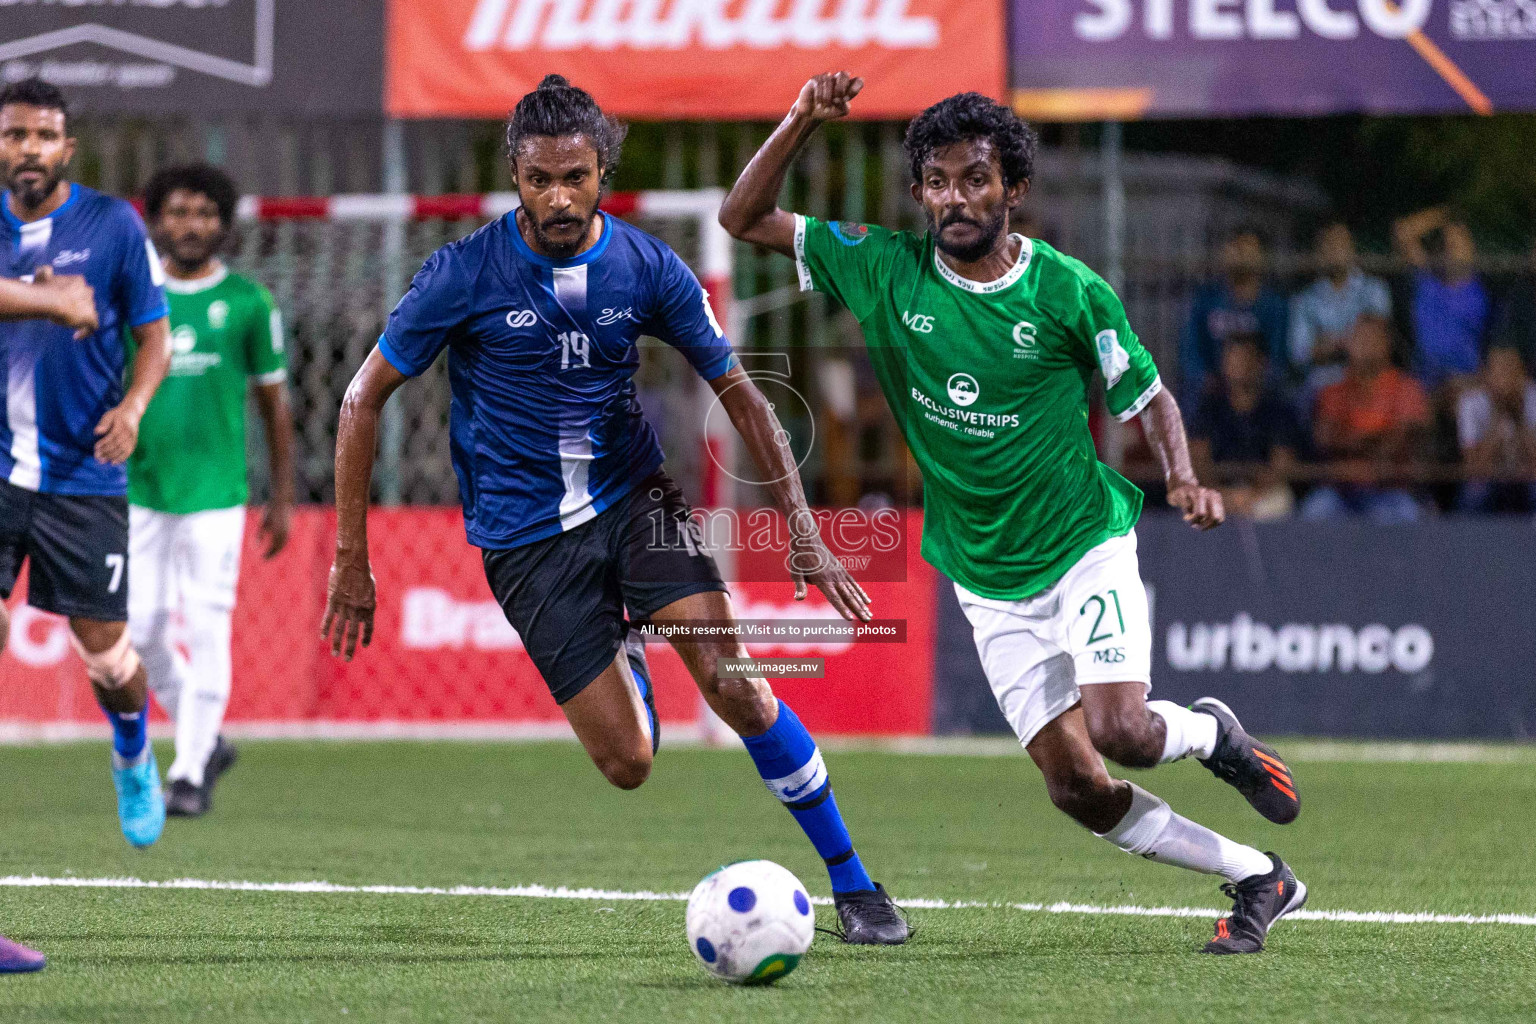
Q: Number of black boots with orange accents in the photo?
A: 2